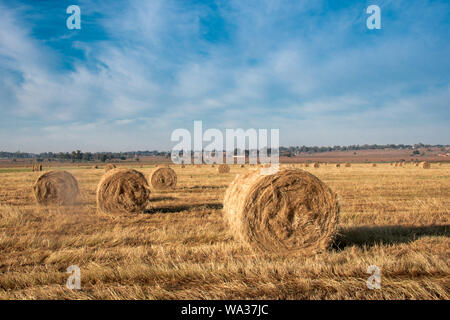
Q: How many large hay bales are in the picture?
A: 4